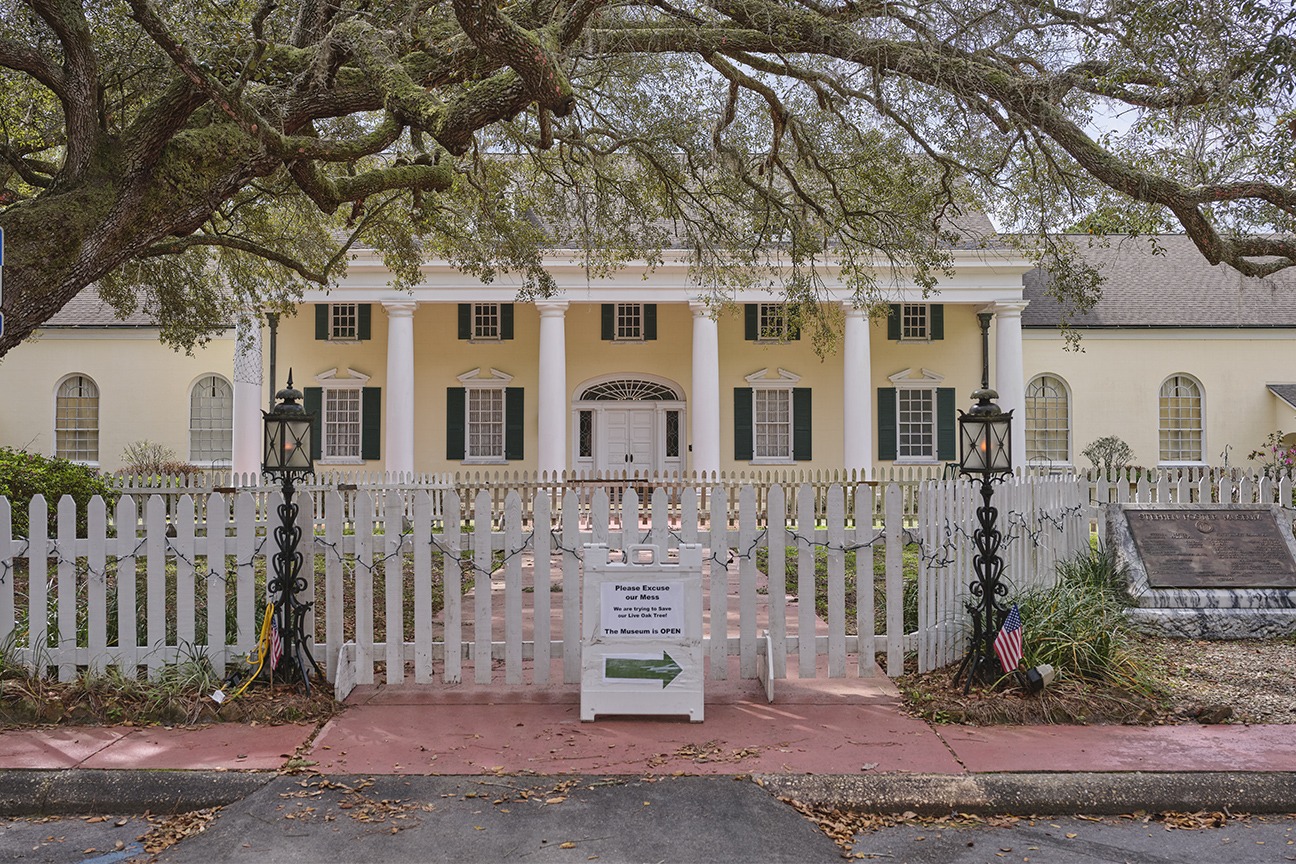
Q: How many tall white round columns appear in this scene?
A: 6